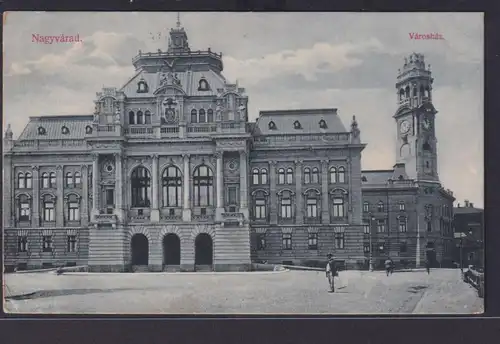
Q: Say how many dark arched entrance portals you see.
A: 3